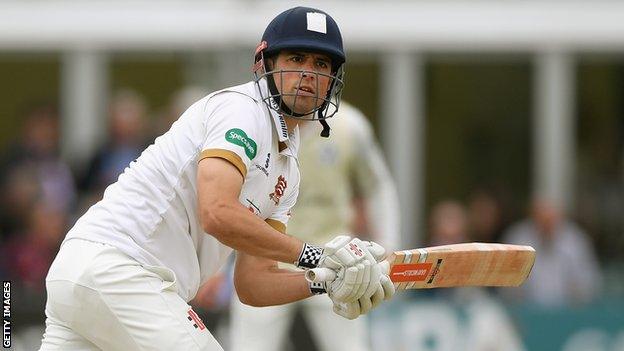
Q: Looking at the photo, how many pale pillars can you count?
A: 3